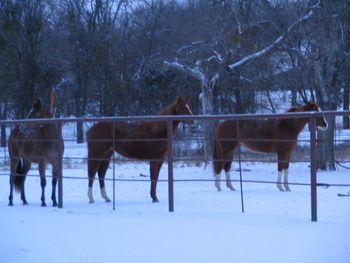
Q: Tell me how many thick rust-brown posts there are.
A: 3